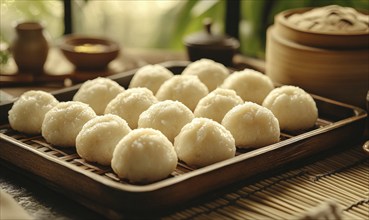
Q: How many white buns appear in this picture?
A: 15